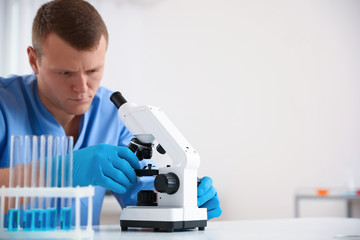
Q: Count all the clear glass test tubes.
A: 6